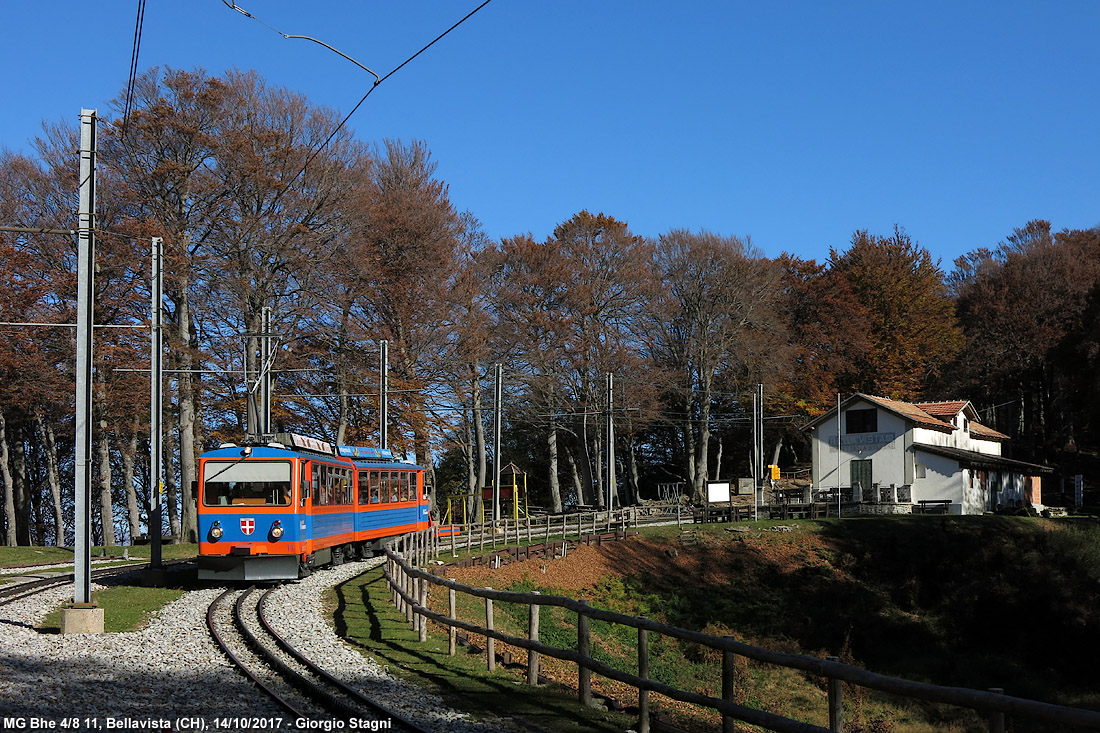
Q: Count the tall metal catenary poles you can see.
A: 7